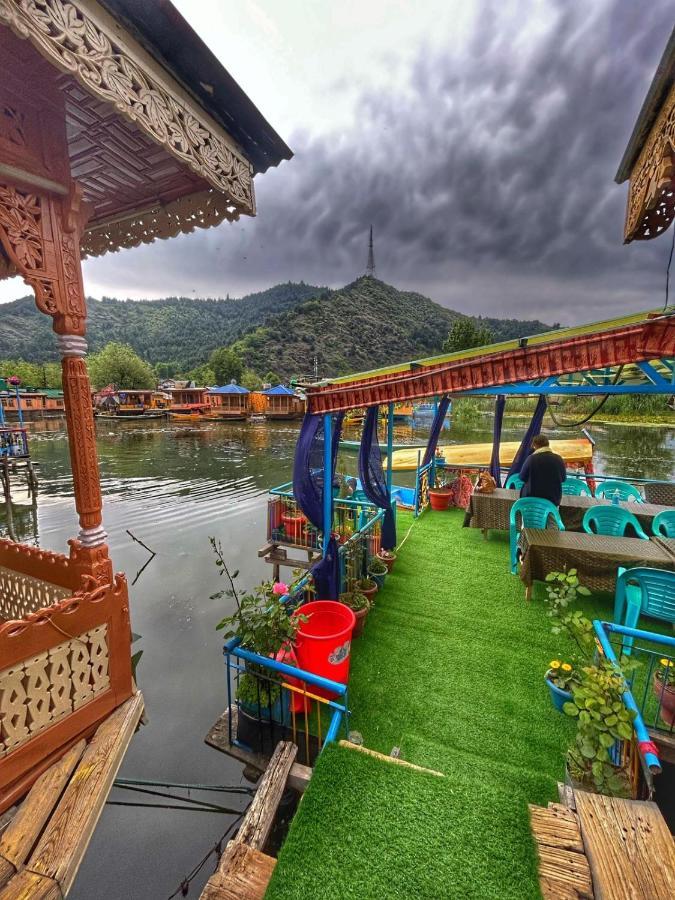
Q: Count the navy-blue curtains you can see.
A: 5